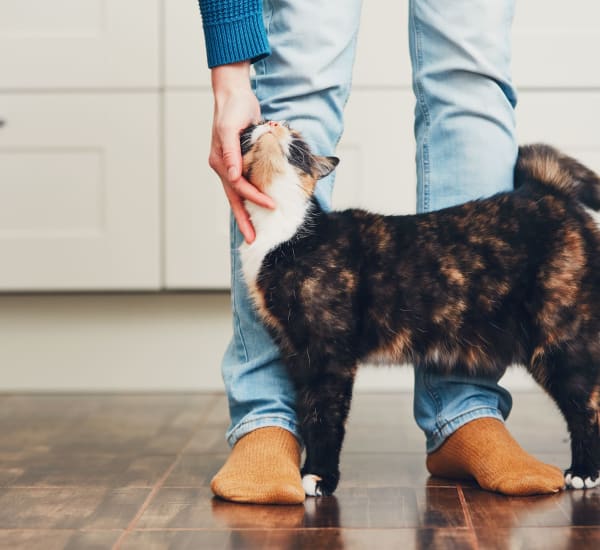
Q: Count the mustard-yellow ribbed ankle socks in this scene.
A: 2